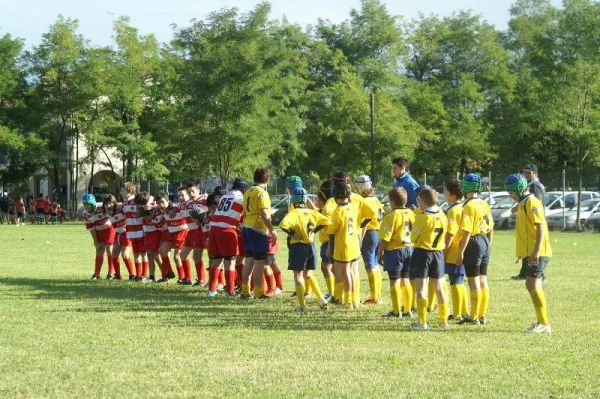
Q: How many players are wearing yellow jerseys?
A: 13